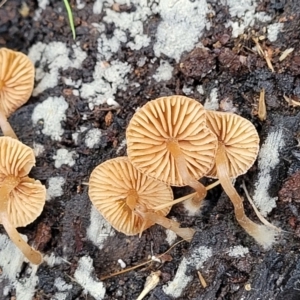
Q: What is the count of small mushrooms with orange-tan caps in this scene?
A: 5